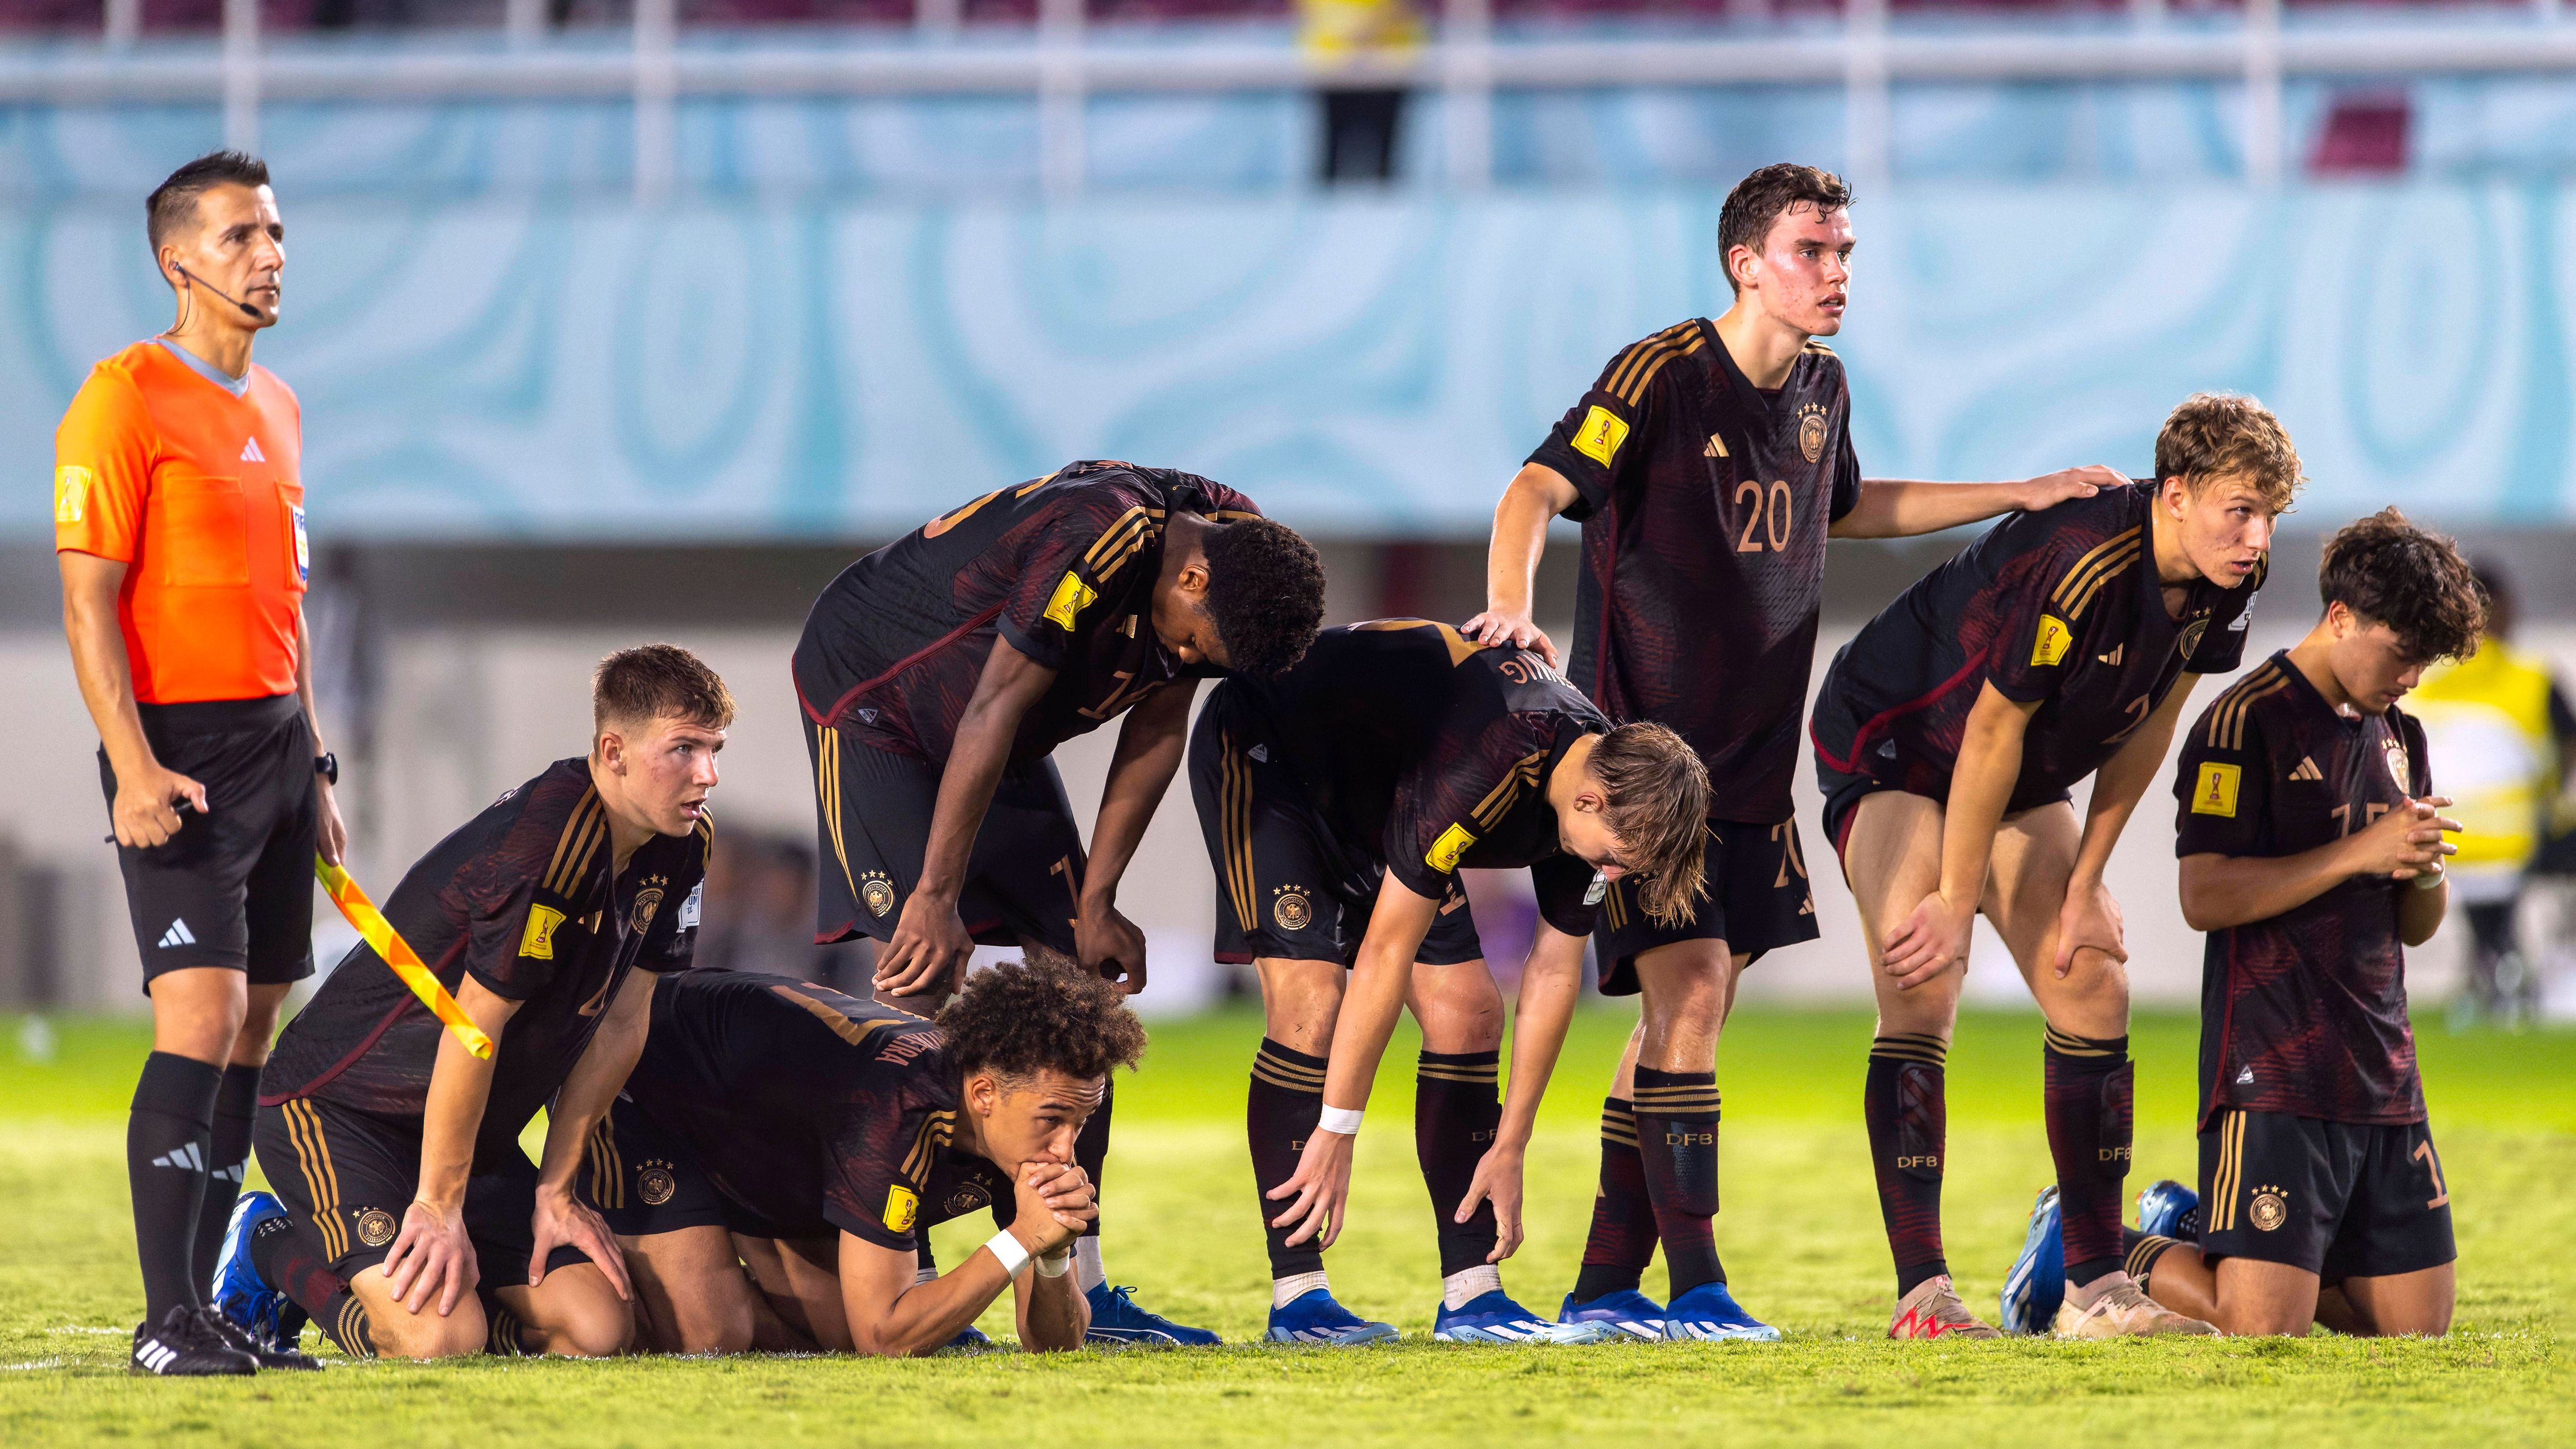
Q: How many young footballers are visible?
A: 7